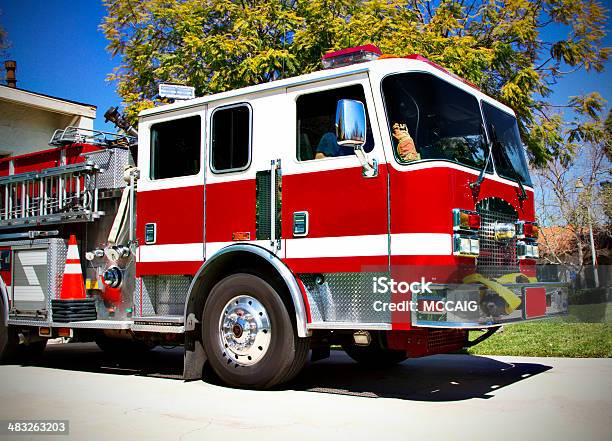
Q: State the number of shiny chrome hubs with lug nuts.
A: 1